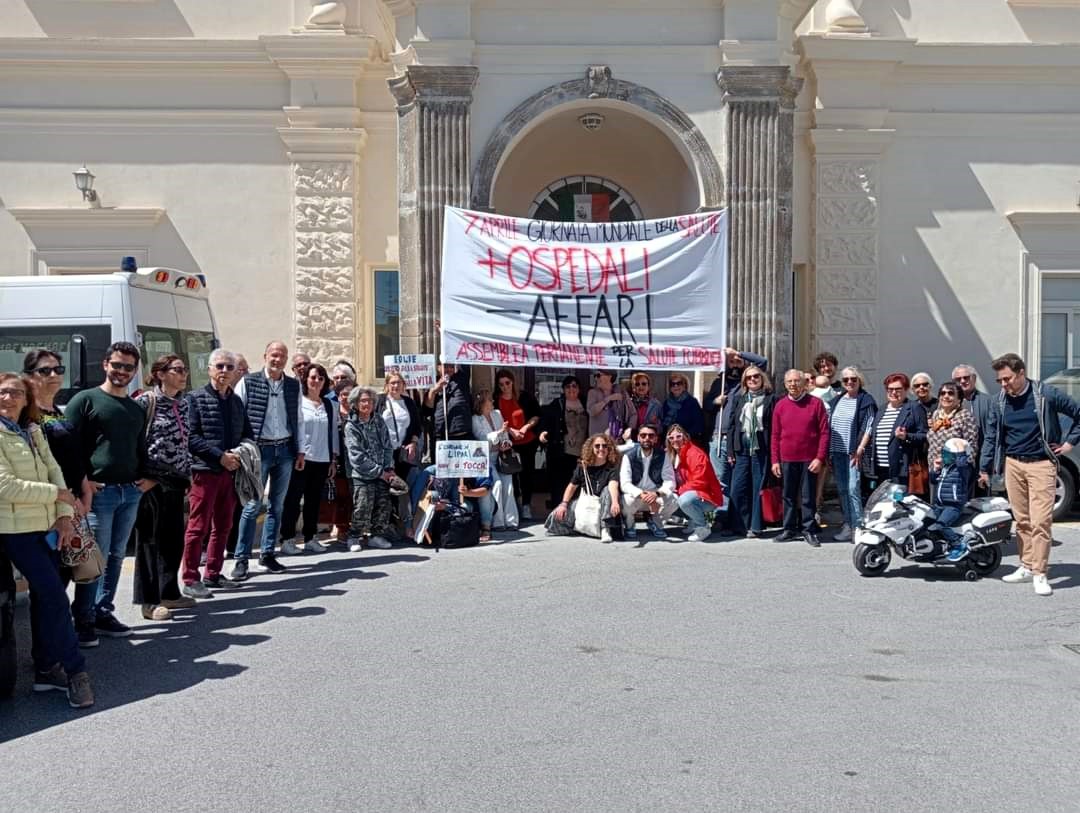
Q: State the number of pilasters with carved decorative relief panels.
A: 2